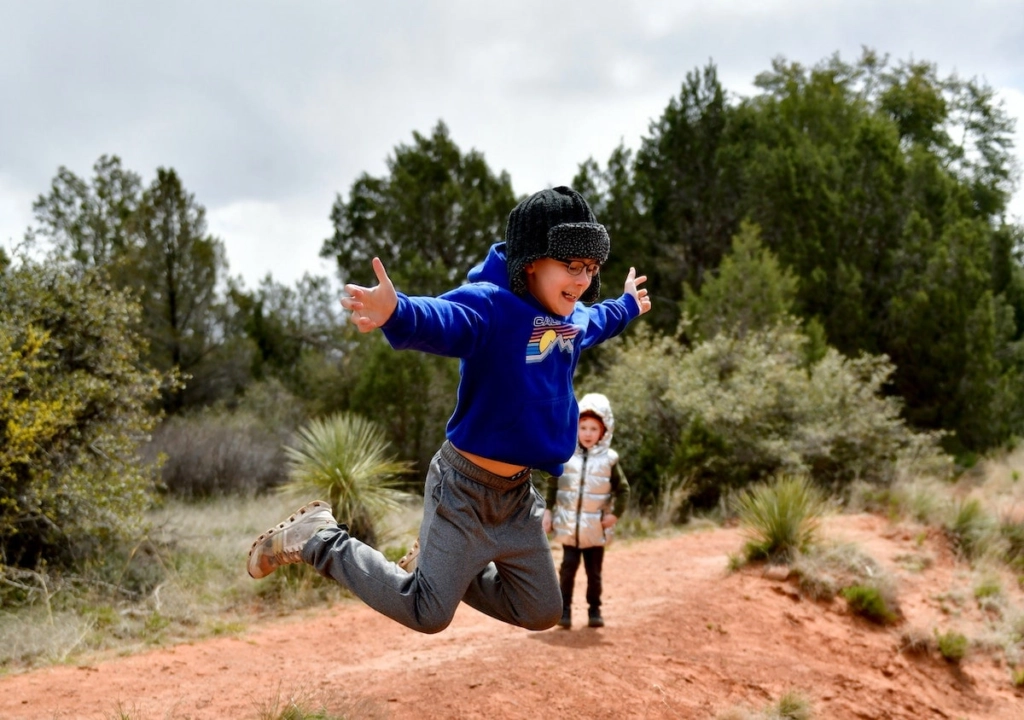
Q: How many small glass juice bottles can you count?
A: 0